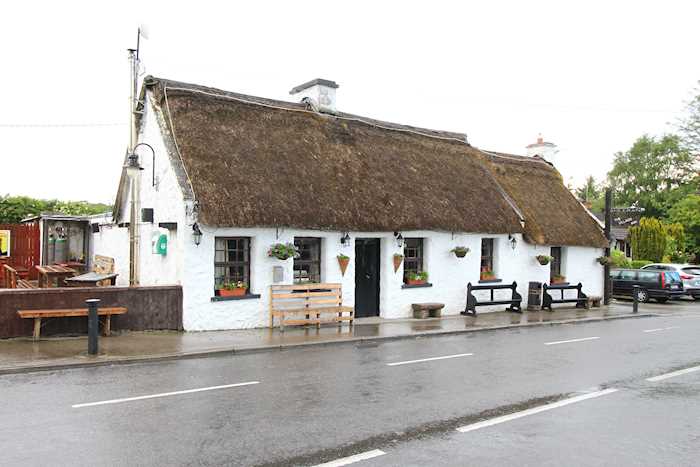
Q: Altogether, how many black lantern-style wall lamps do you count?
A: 4